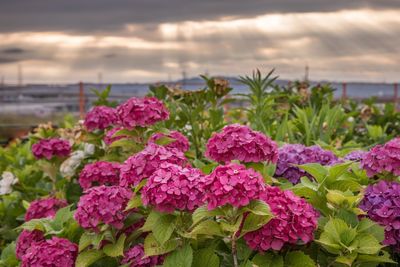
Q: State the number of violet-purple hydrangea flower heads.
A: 3